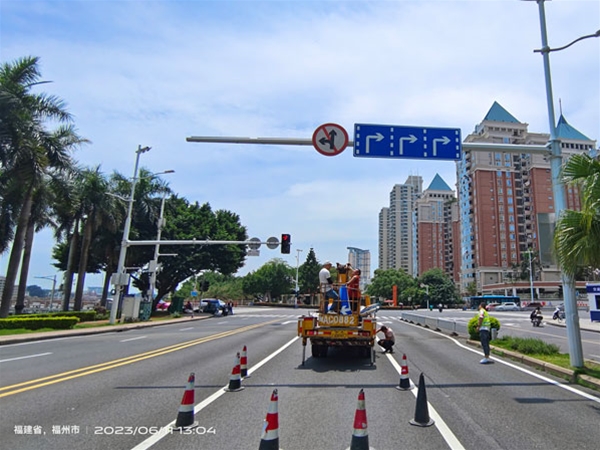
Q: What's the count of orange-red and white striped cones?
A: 6